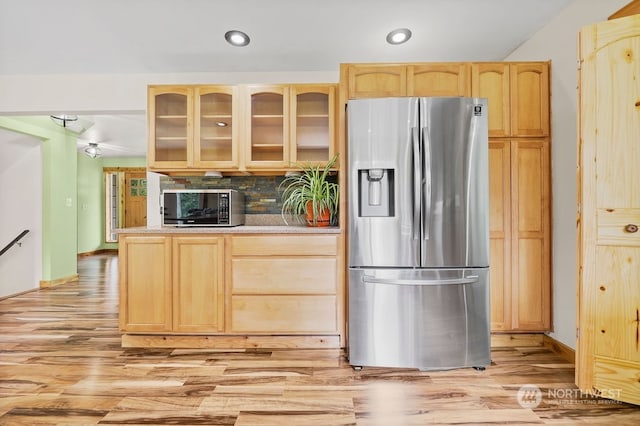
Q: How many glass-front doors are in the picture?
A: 4